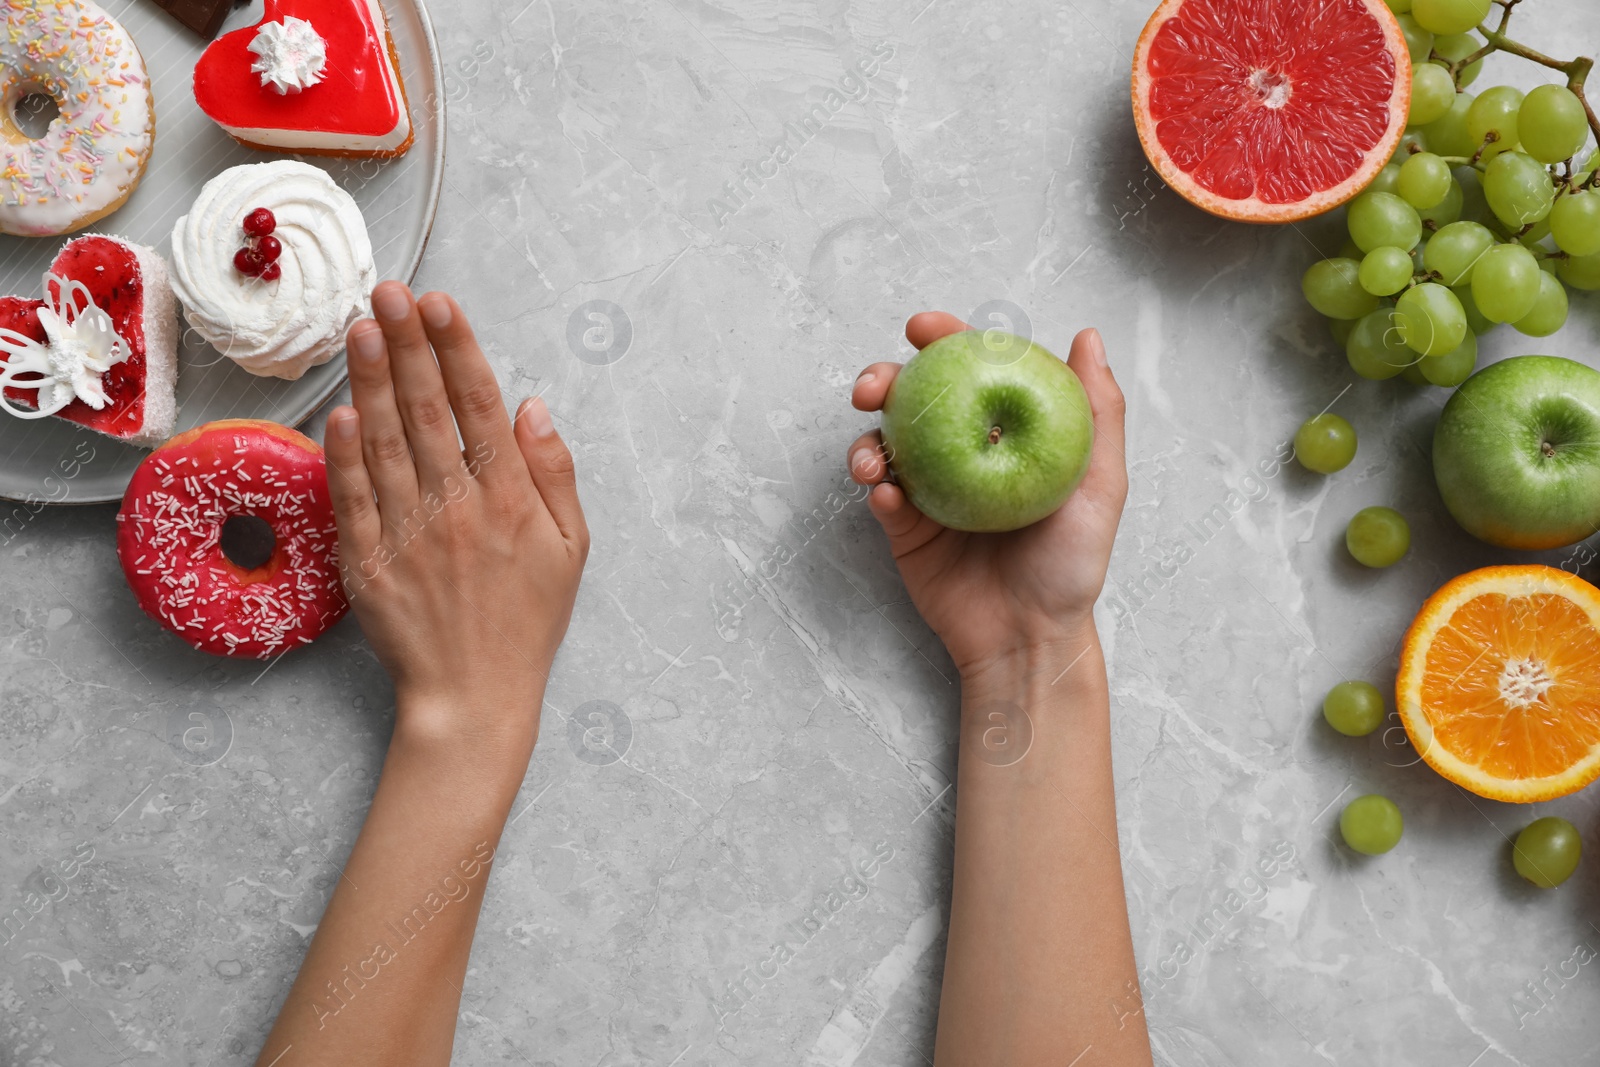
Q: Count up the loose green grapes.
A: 5